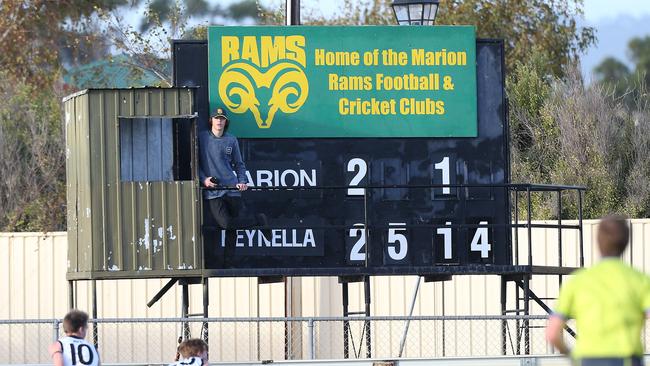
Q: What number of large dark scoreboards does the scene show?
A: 1